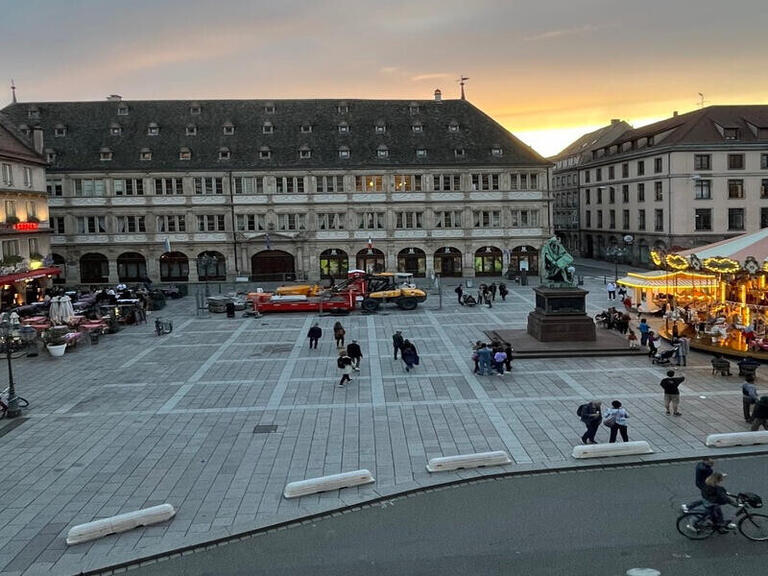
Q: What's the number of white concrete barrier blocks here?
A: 5